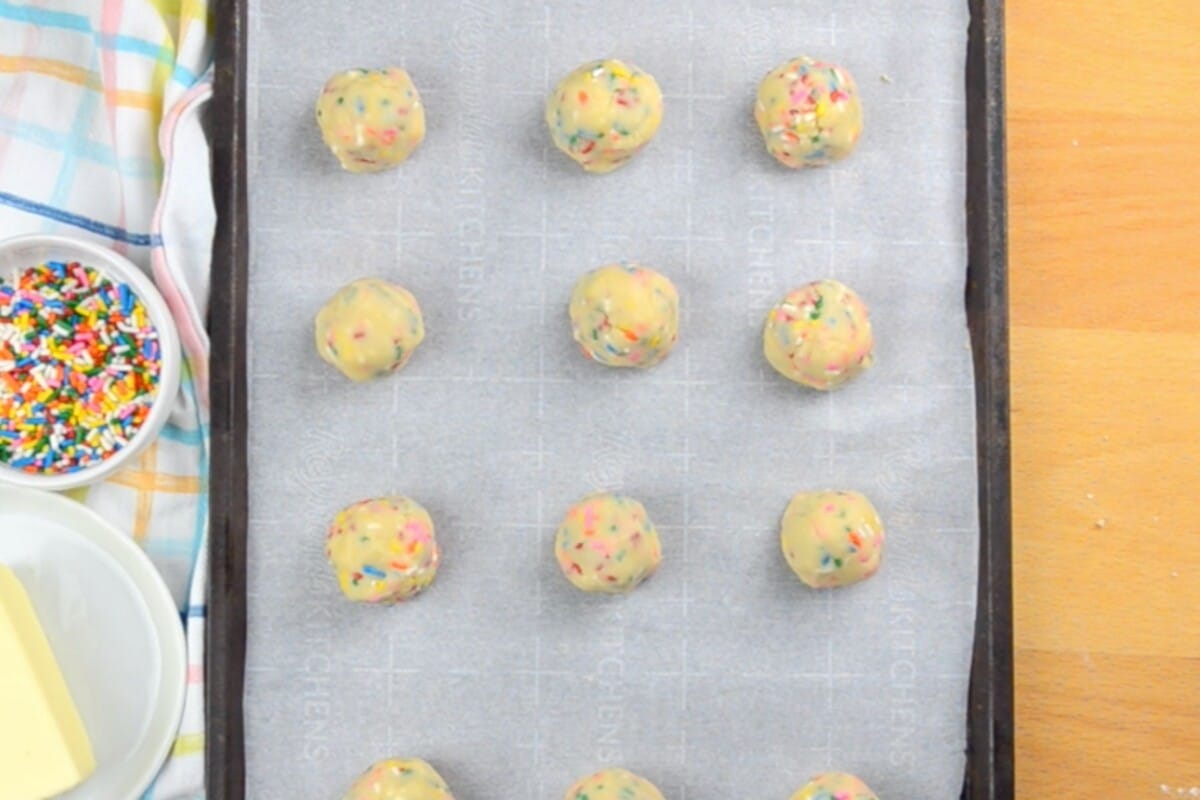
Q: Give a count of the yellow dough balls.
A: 12